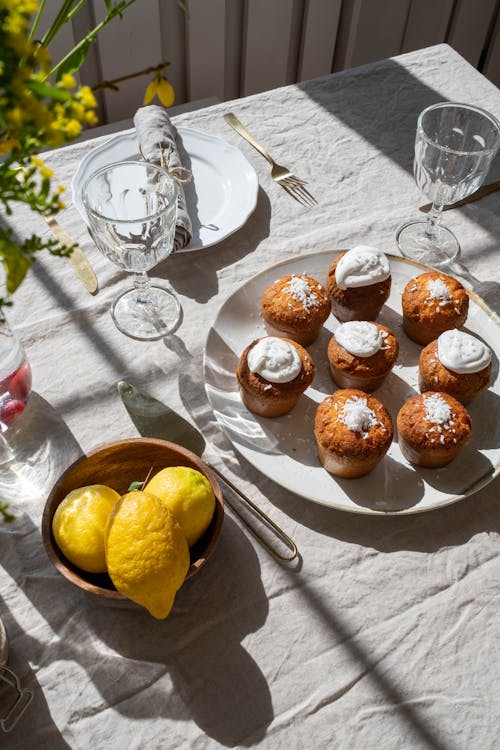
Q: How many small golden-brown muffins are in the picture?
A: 8